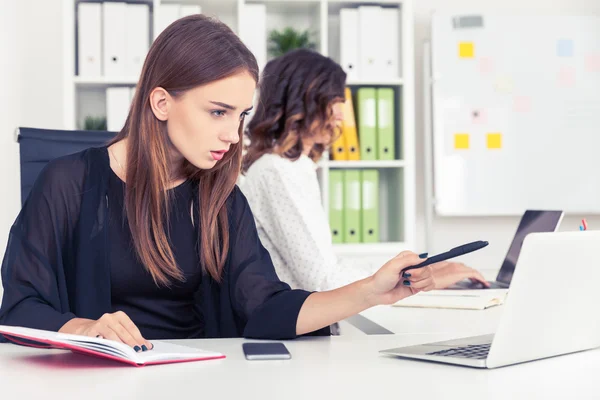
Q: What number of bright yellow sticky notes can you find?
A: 3